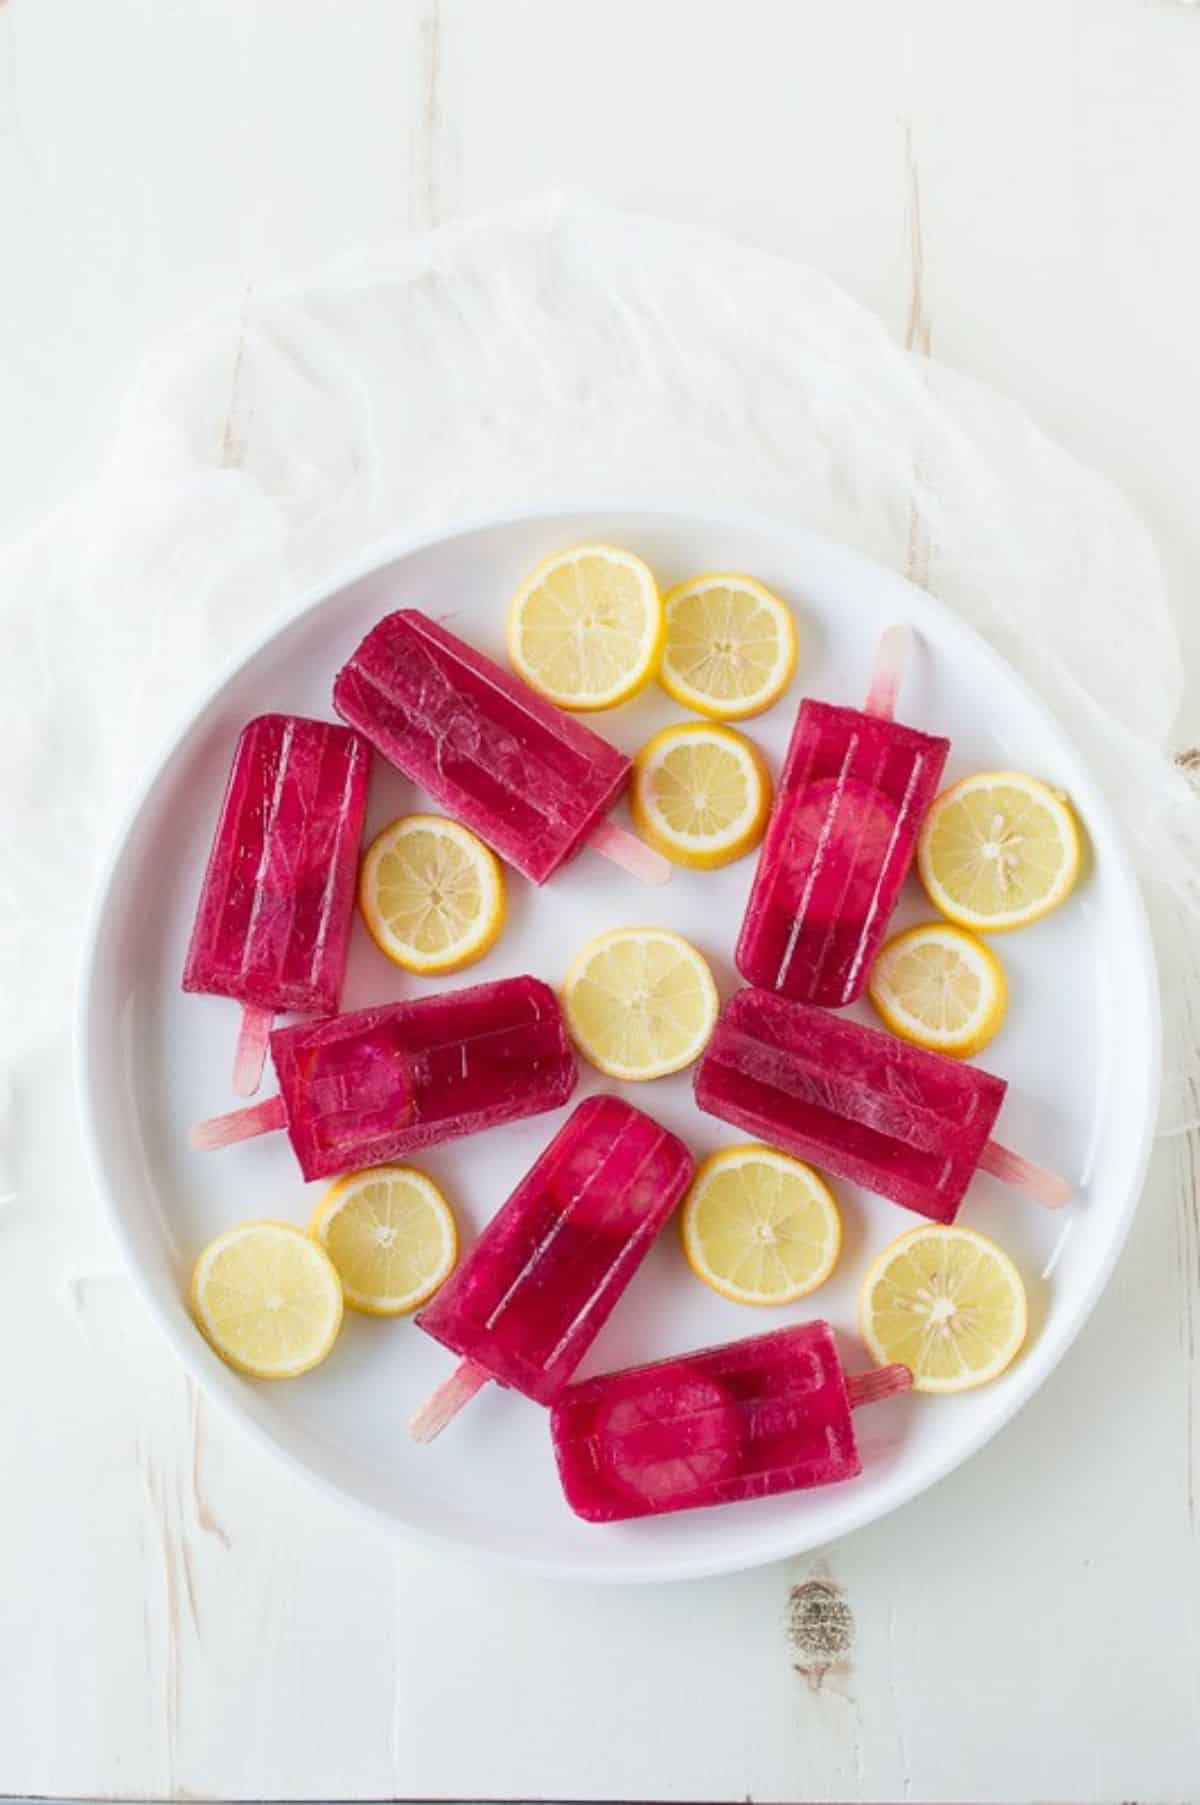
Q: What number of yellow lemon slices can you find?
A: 11